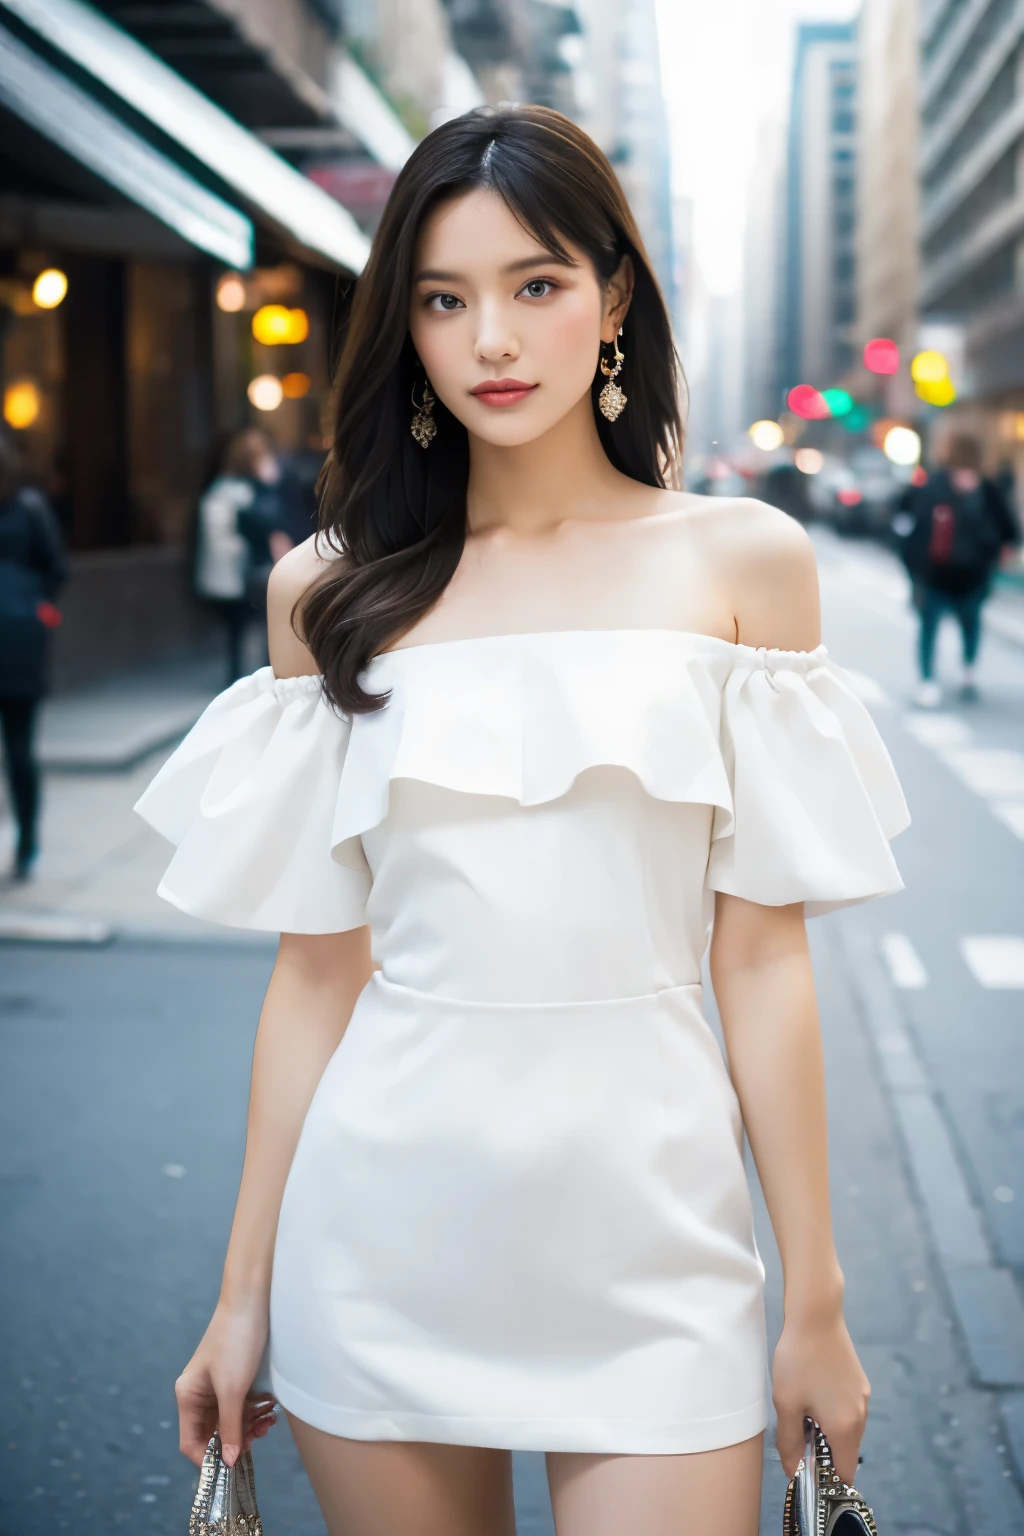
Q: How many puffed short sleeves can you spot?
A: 2